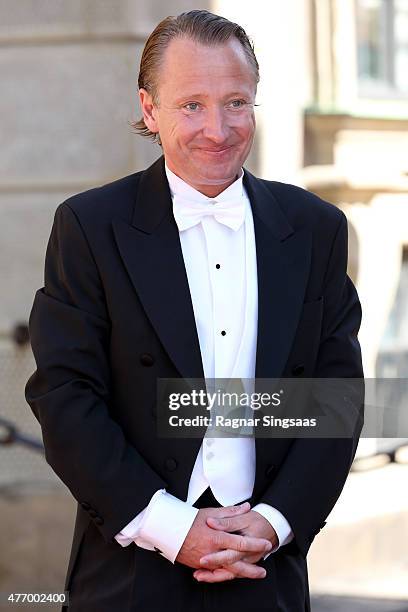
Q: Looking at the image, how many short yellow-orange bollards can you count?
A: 0